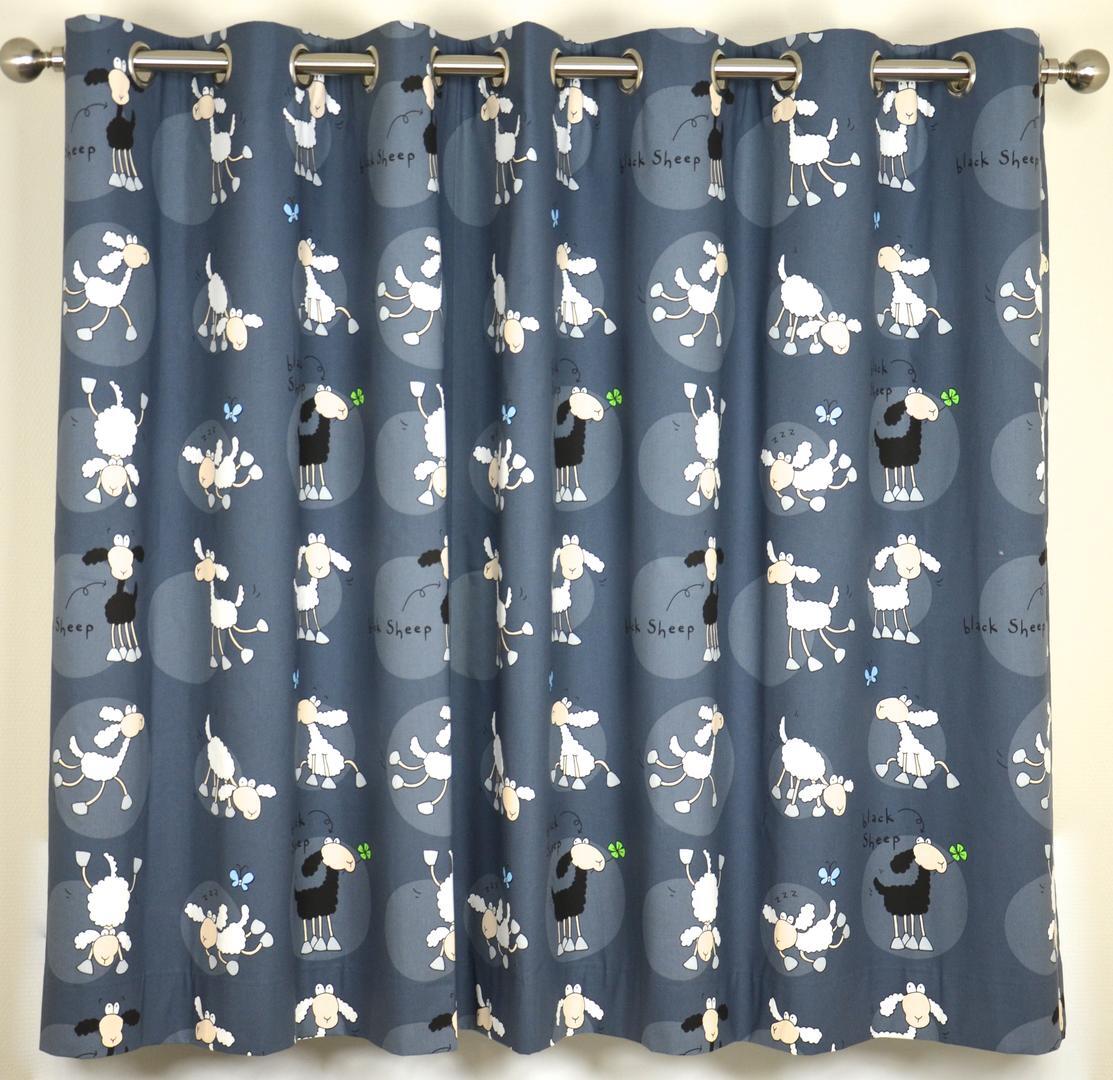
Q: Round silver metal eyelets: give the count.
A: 12